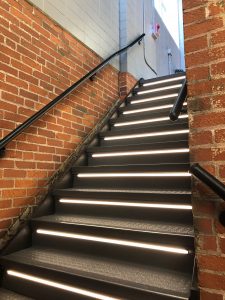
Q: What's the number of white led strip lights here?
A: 11